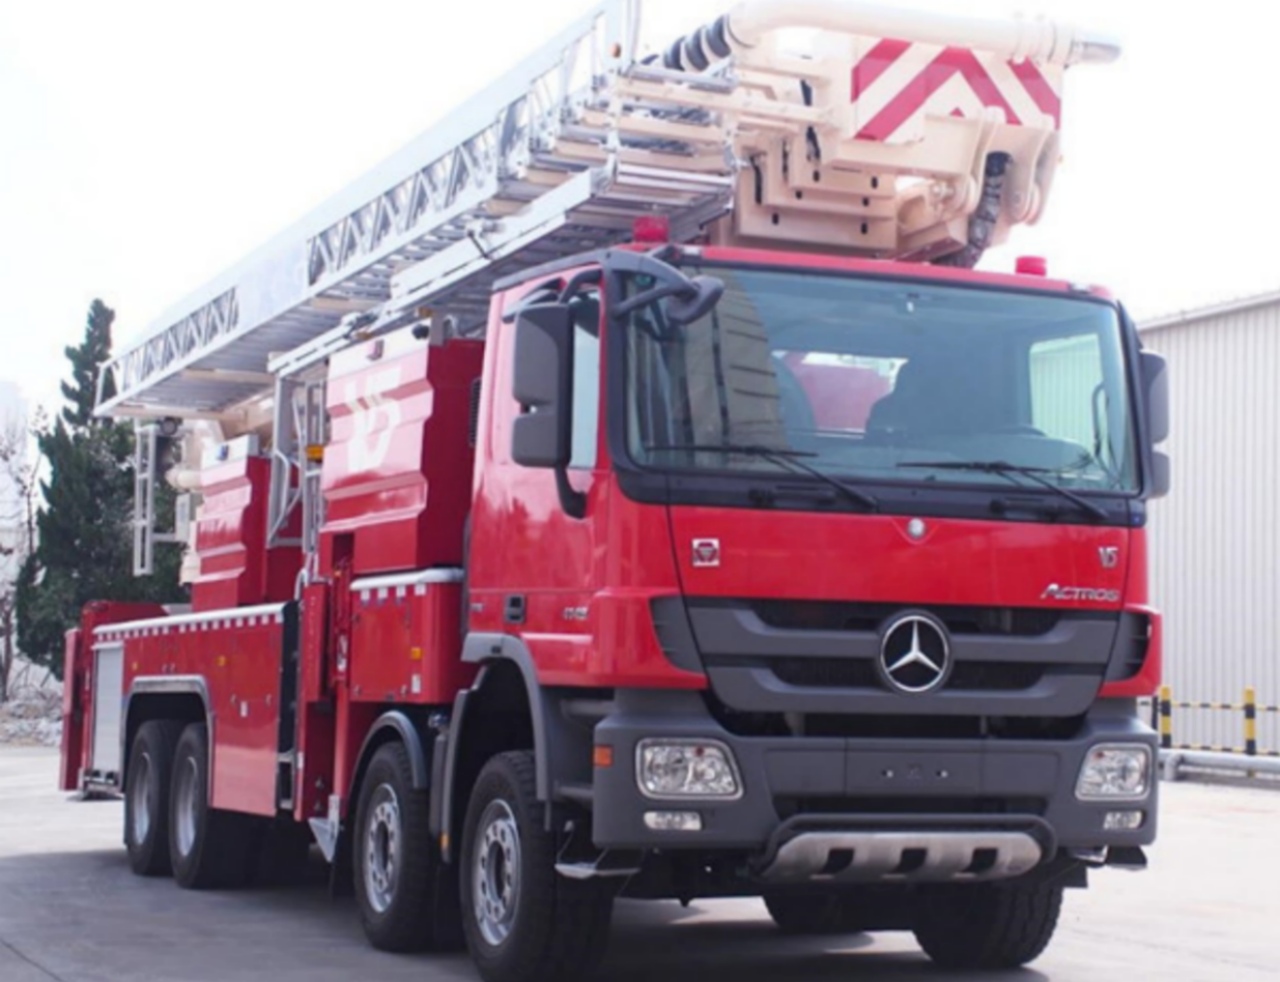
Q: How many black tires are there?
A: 6